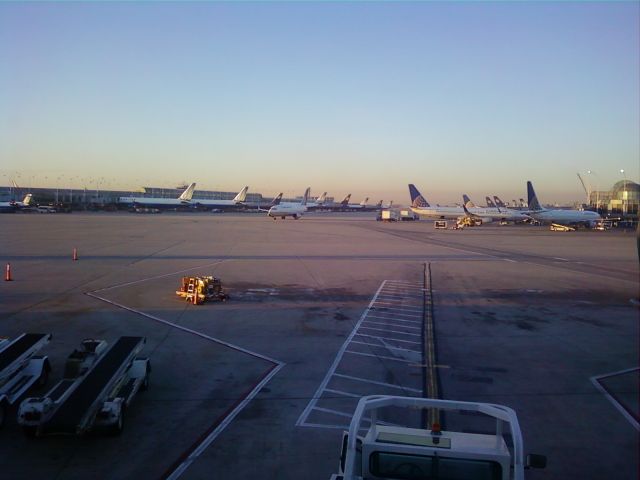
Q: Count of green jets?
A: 0